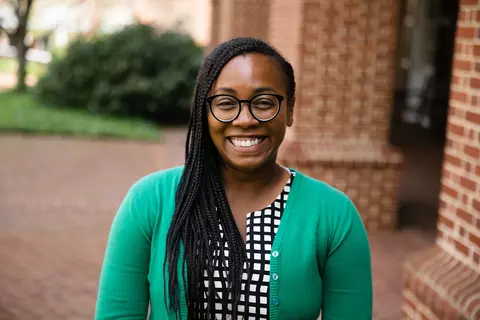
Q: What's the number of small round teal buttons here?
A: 3